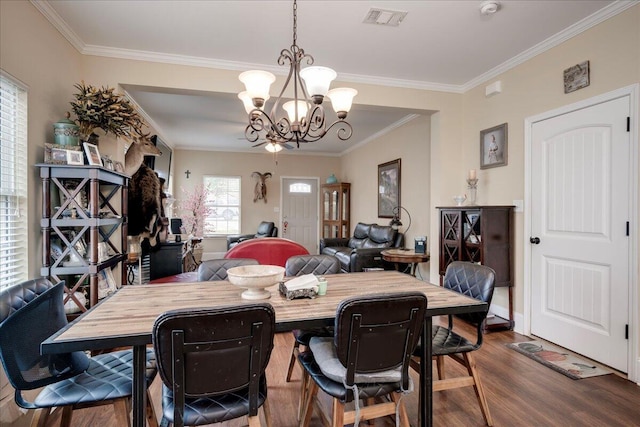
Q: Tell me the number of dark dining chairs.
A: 6